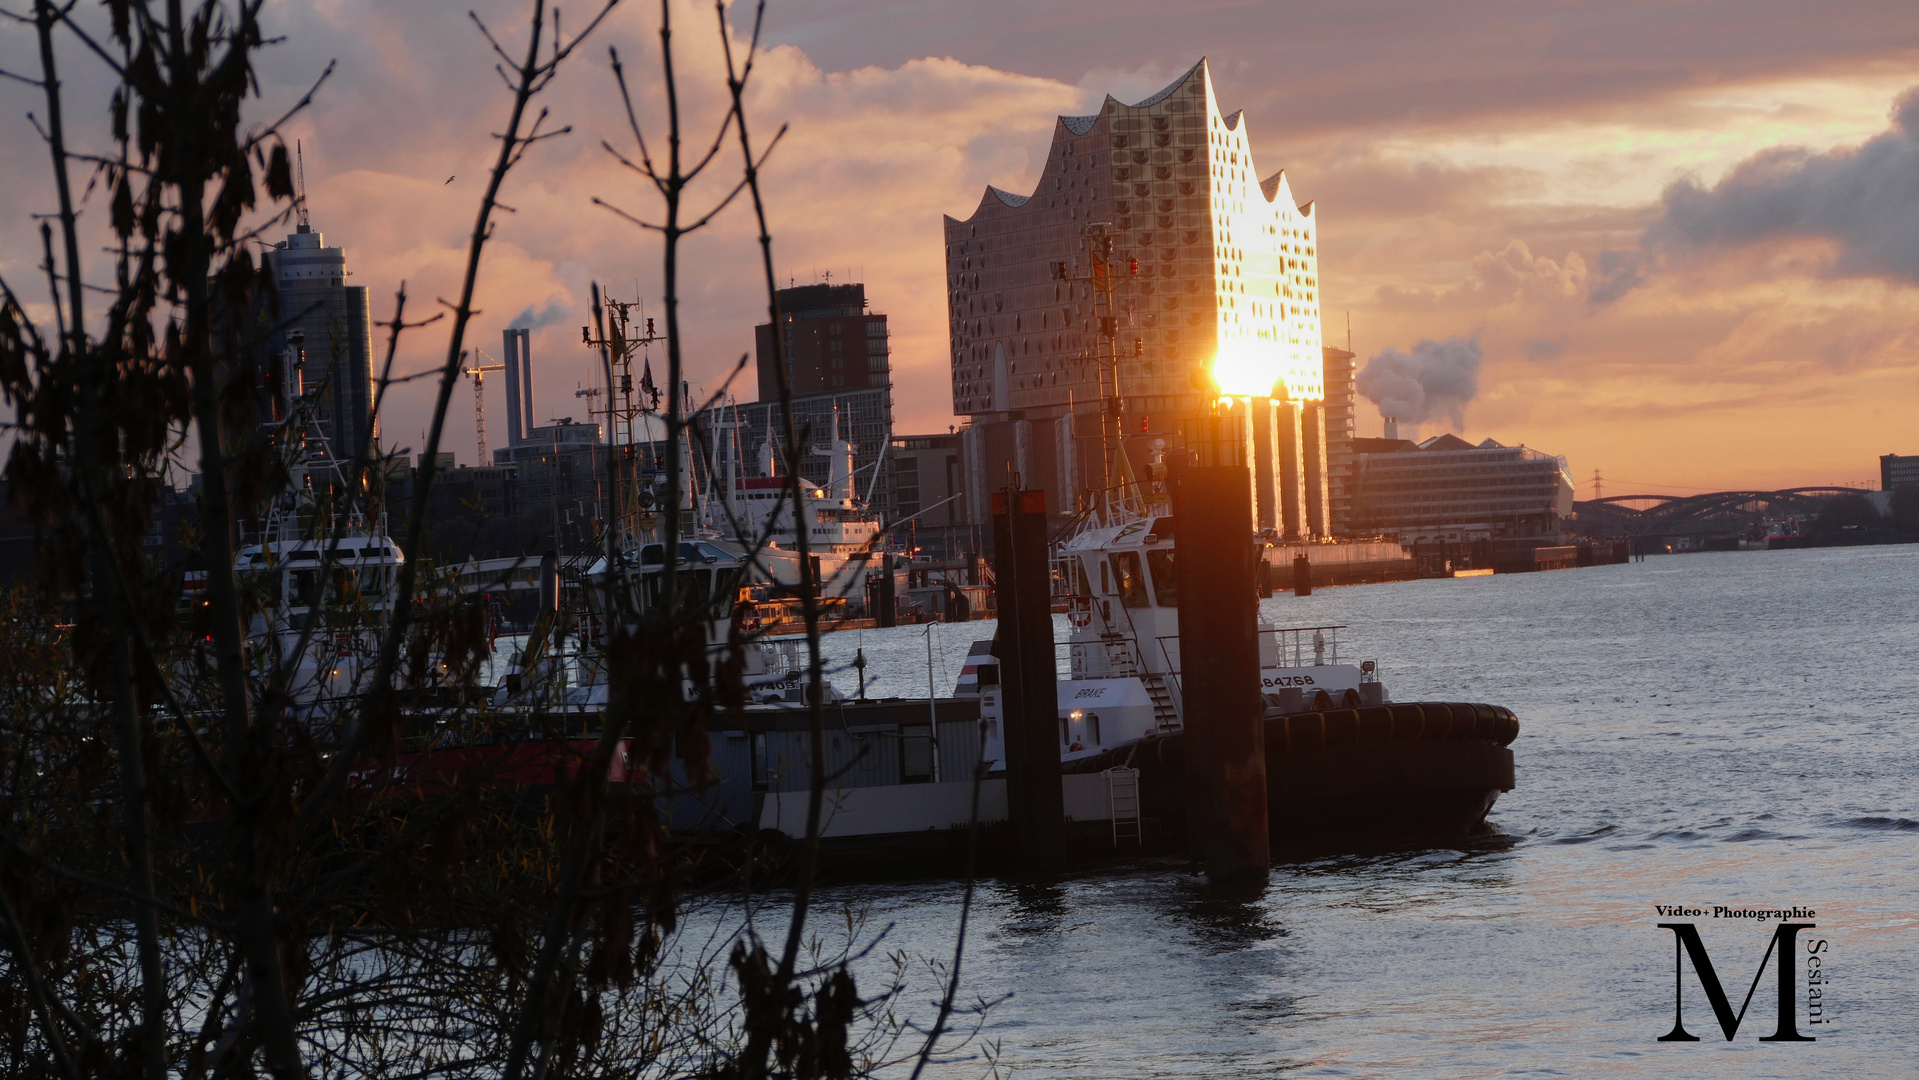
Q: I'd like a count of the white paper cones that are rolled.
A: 0